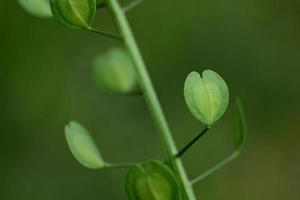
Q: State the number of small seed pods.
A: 7